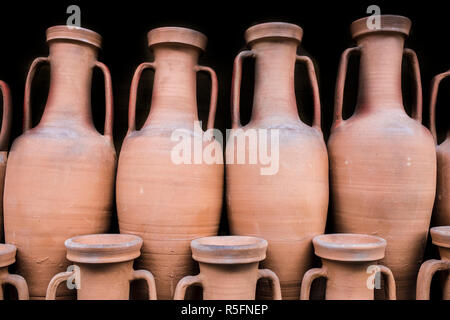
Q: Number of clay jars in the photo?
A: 11